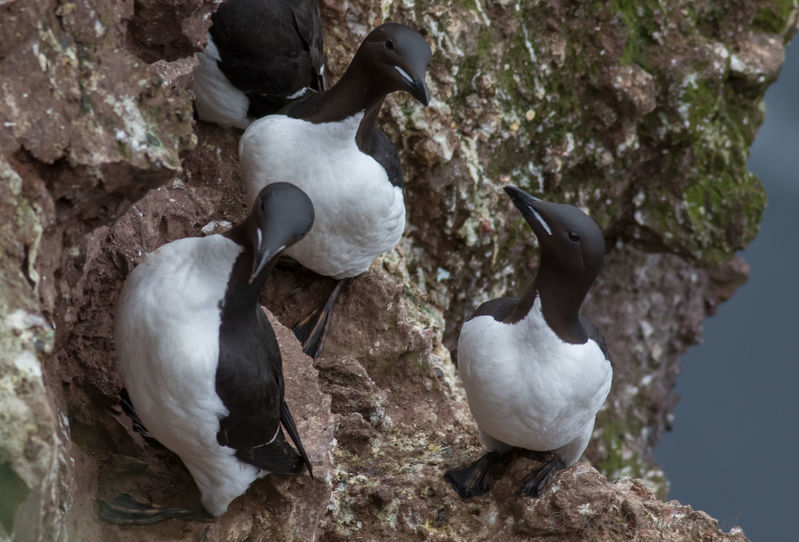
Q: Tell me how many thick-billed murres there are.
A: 4